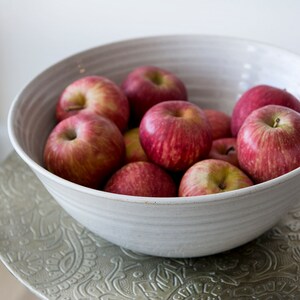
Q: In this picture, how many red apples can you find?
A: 11